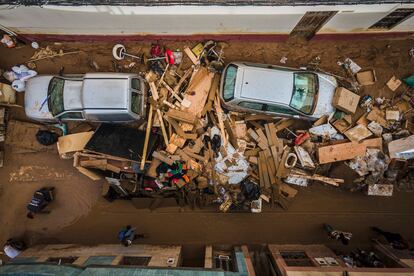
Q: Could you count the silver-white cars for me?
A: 2